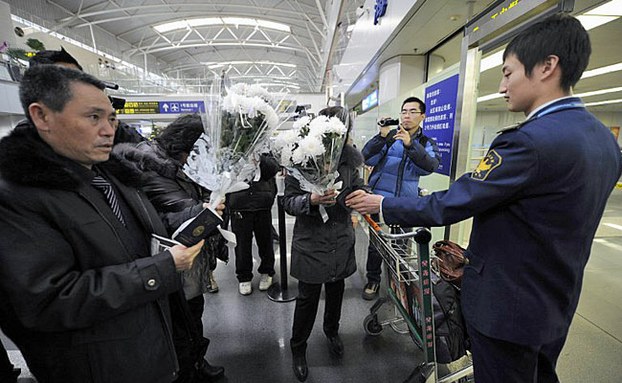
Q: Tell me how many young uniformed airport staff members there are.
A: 1